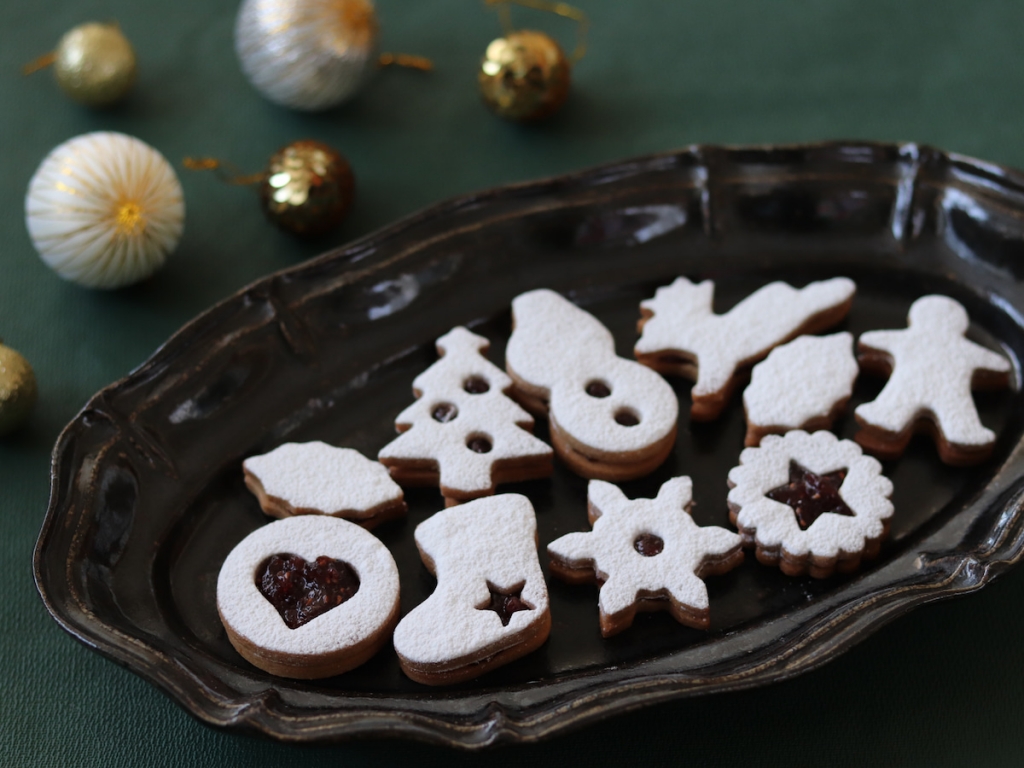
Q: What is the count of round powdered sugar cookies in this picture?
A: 2